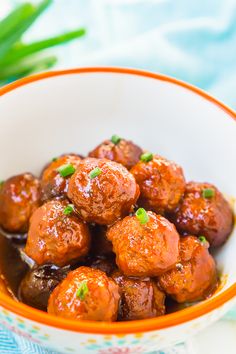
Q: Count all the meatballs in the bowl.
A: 12